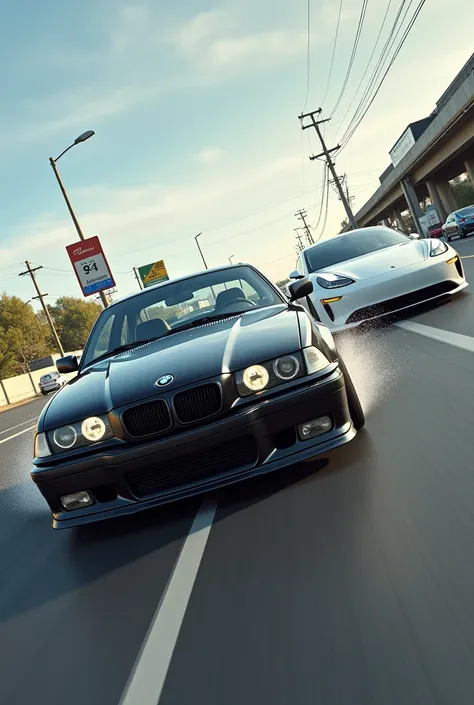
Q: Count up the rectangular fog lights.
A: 2